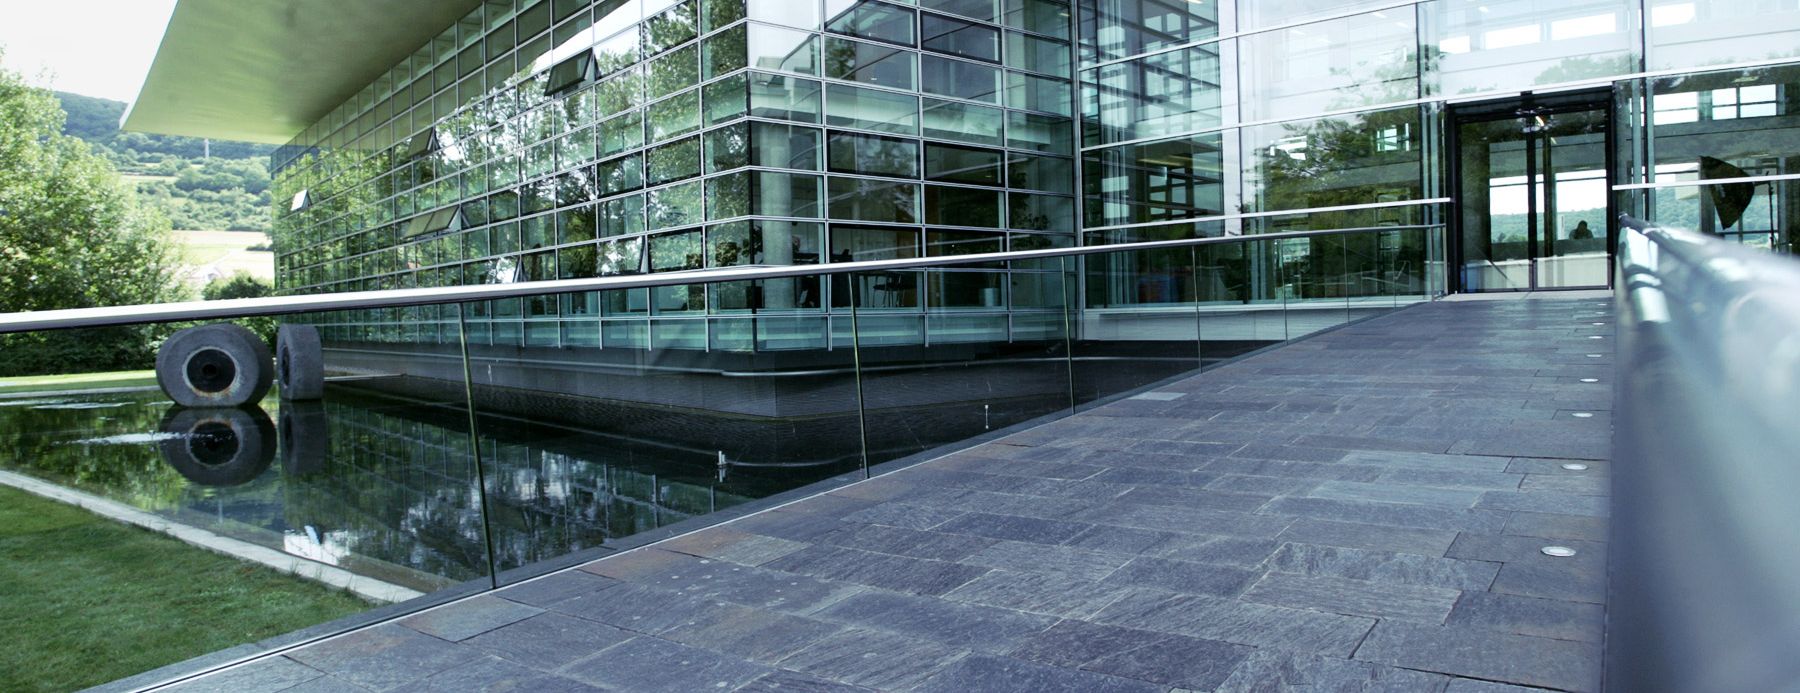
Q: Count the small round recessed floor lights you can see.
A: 9